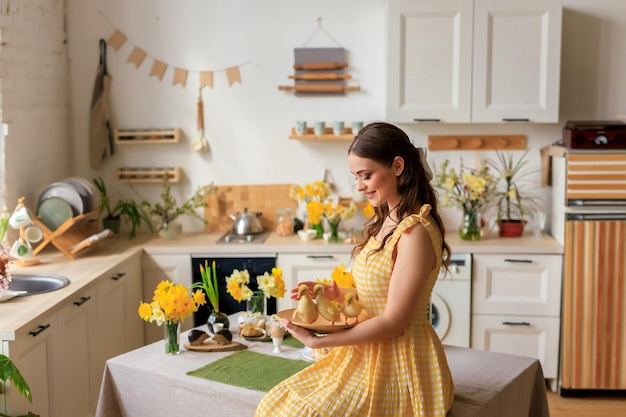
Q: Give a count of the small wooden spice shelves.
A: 2